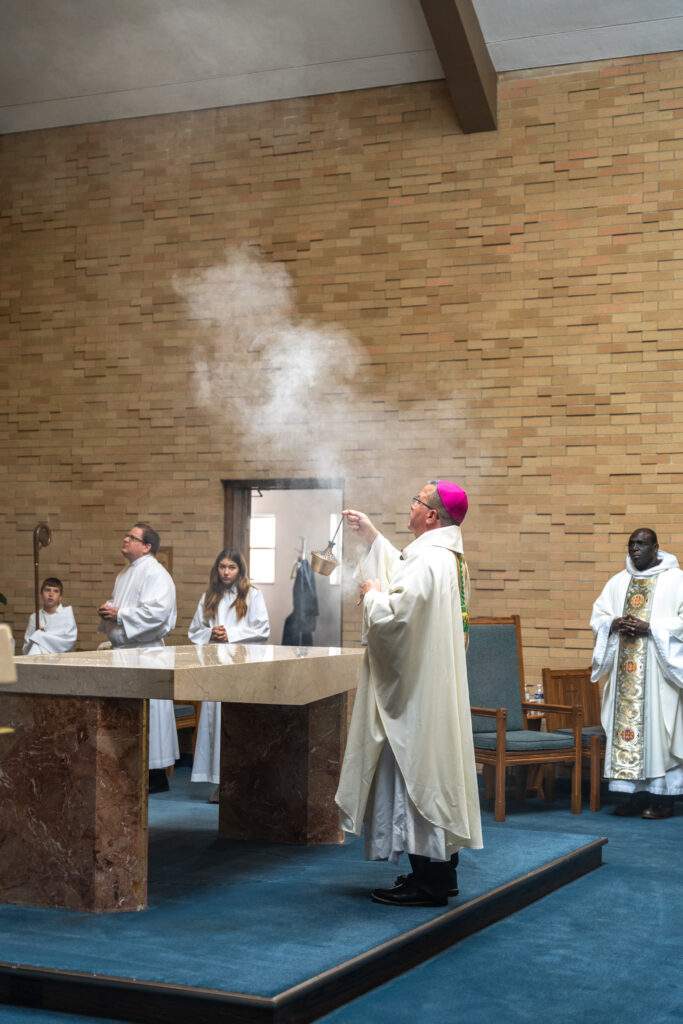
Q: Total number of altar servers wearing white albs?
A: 3